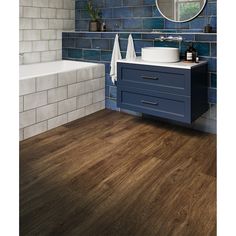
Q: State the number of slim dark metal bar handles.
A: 2